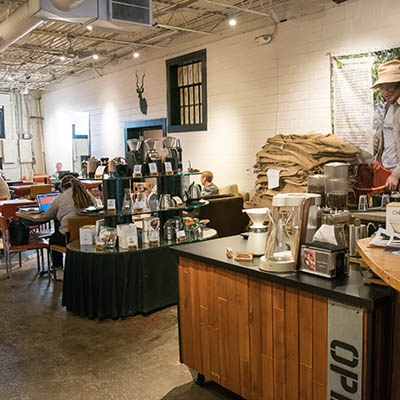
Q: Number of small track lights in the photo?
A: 5